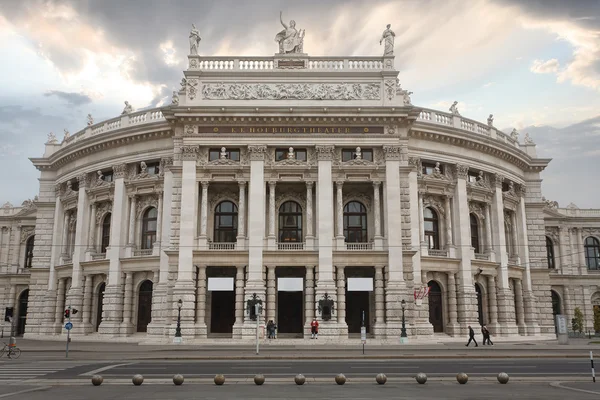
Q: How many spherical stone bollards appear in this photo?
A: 11